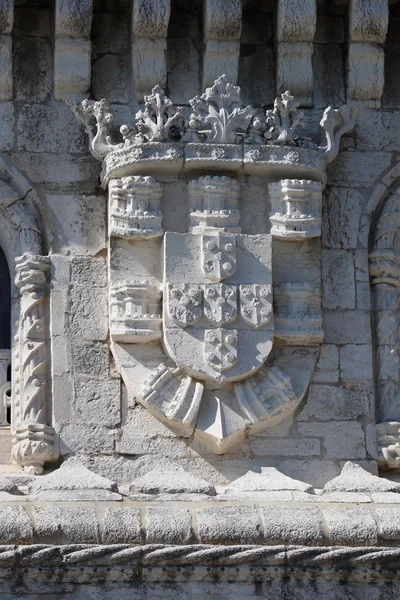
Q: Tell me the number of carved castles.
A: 7